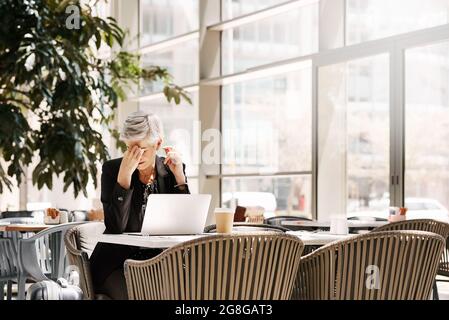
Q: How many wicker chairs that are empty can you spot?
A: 3